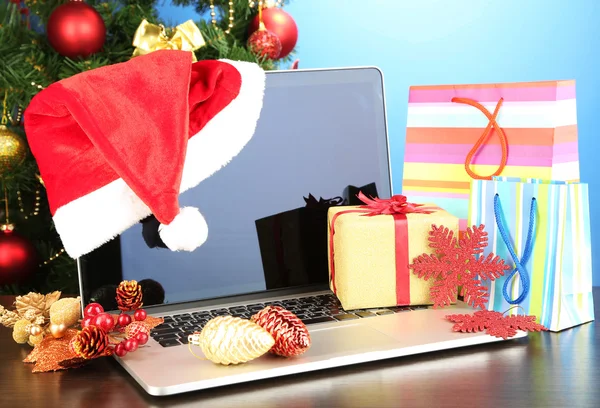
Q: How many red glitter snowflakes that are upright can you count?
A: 1